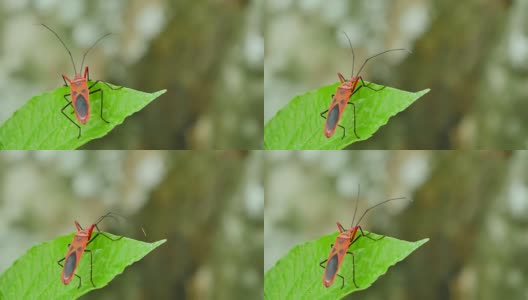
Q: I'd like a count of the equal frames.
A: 4